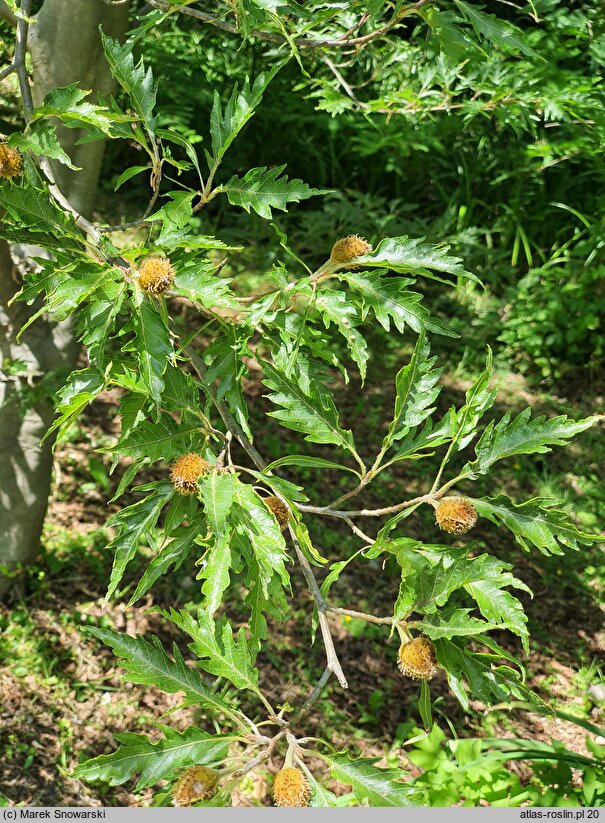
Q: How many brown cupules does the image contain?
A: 9